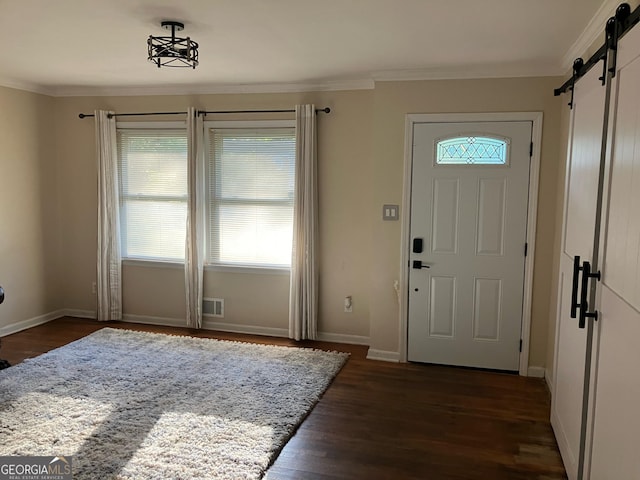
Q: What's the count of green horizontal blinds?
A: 0